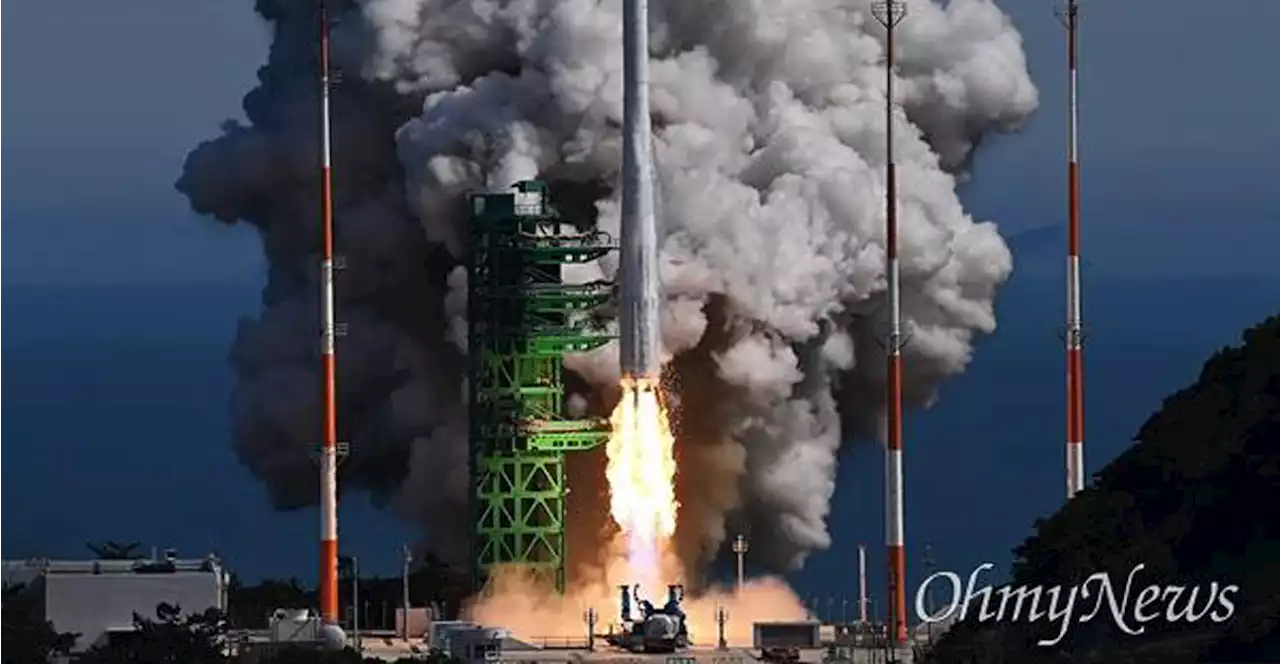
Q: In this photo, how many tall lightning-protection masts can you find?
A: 3